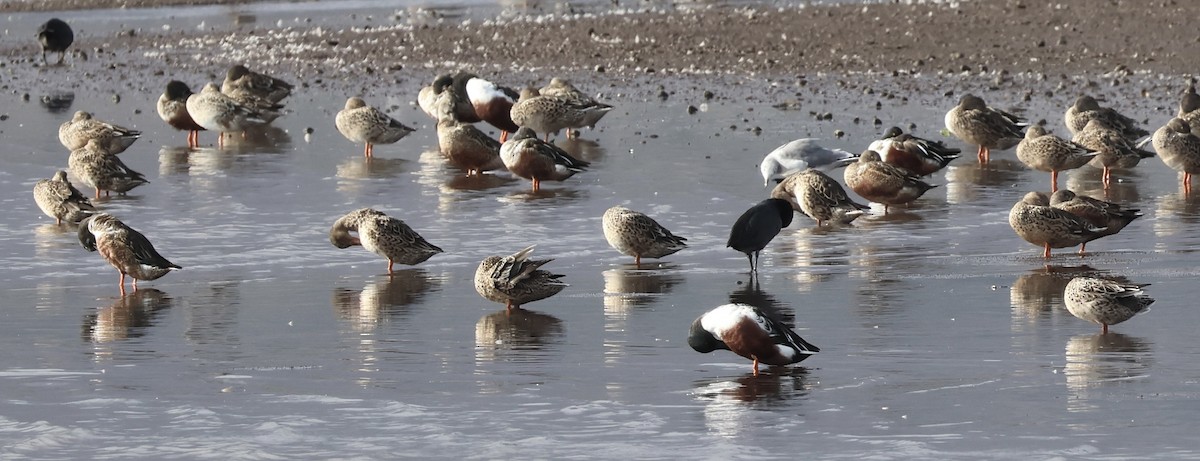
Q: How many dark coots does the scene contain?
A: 2